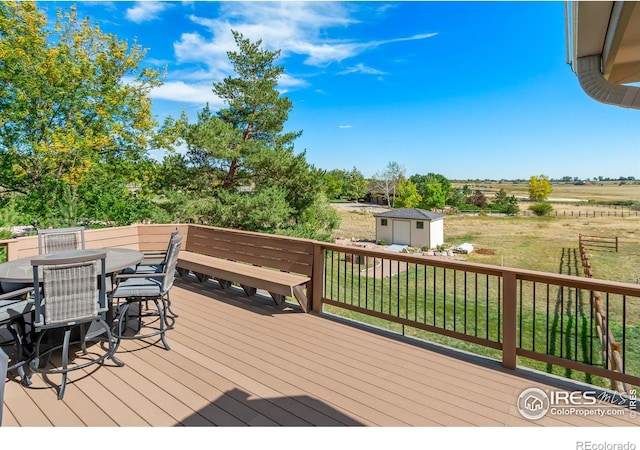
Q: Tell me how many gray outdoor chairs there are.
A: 5